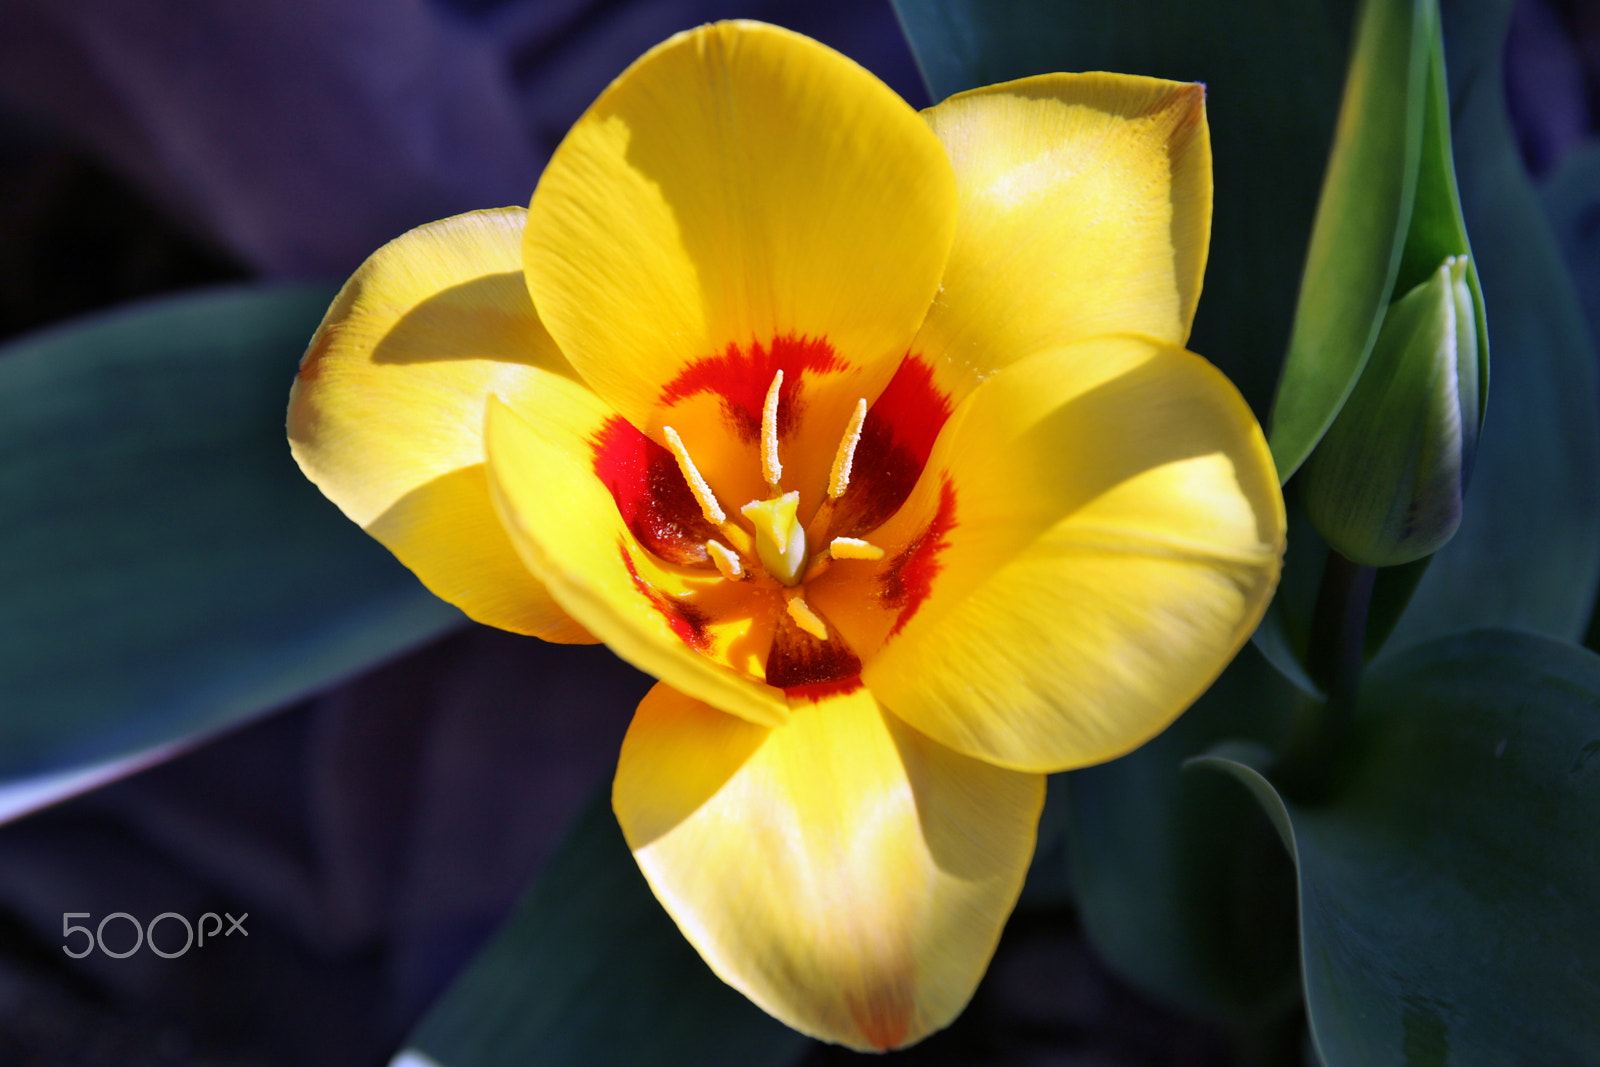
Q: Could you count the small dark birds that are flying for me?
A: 0